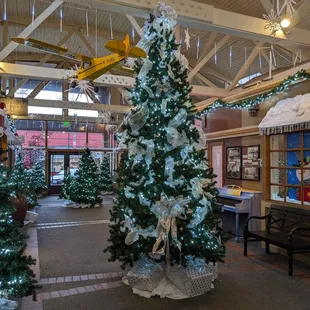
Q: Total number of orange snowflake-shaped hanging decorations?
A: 0